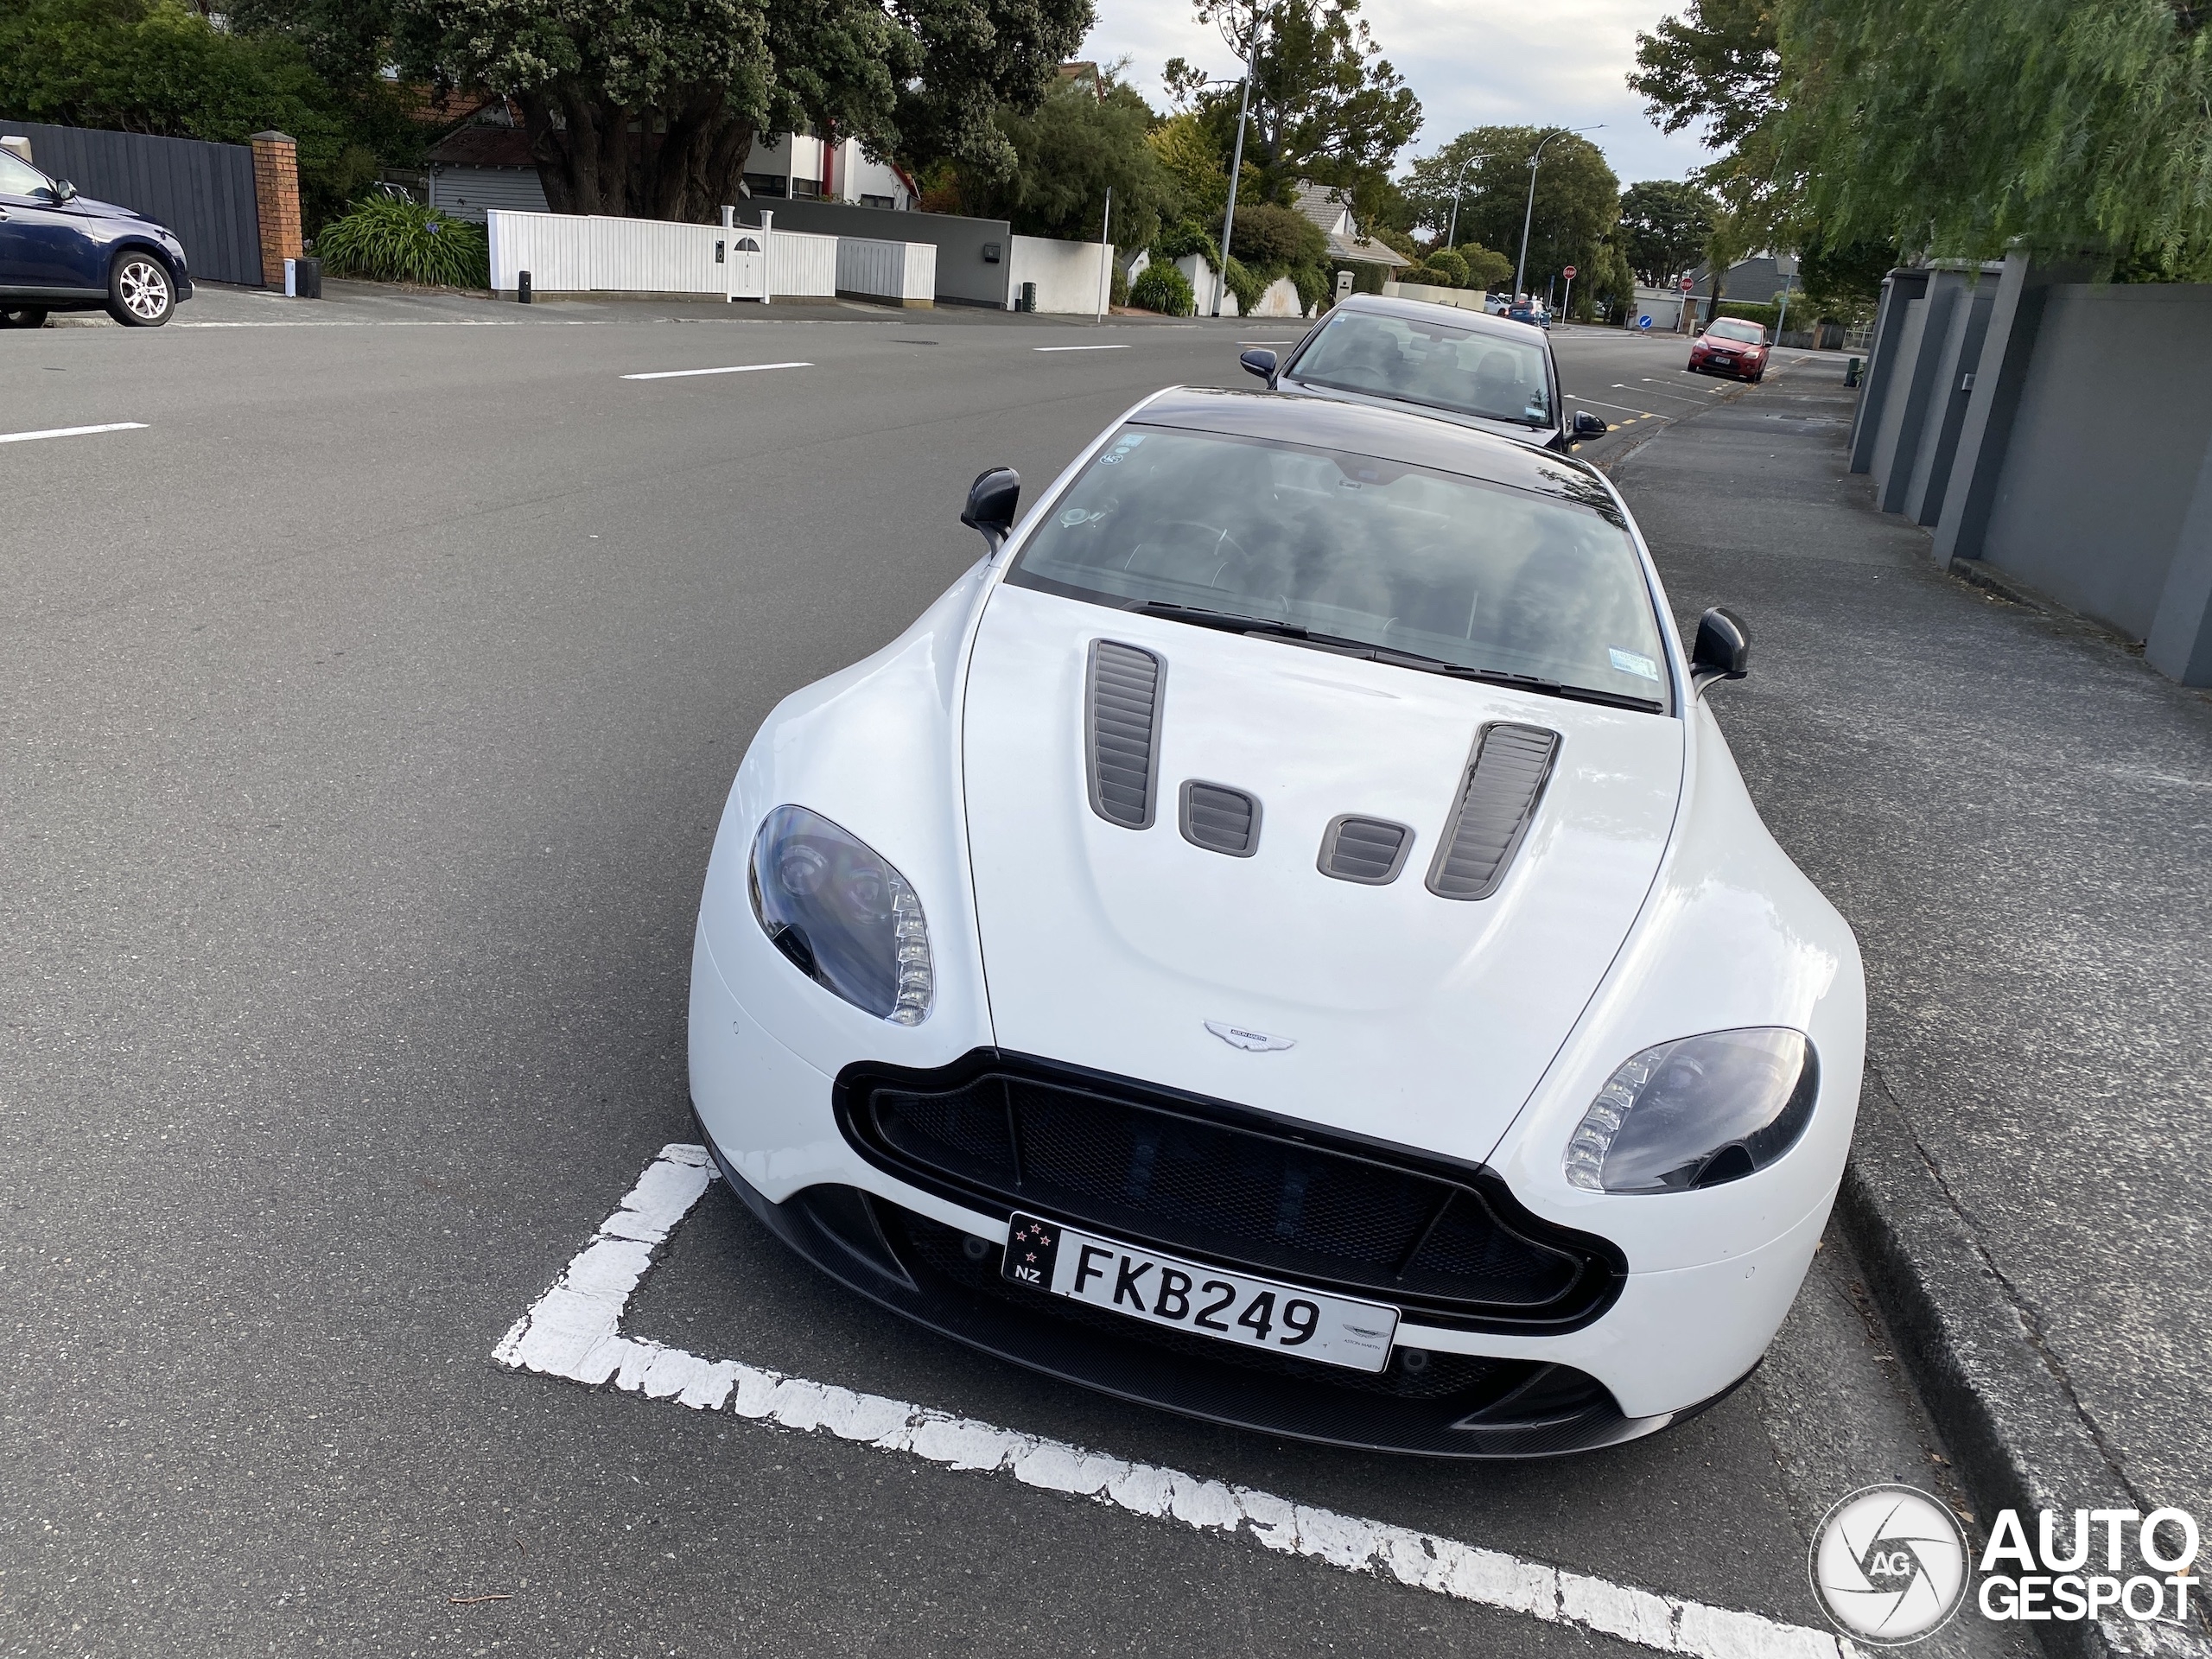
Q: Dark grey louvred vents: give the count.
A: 4